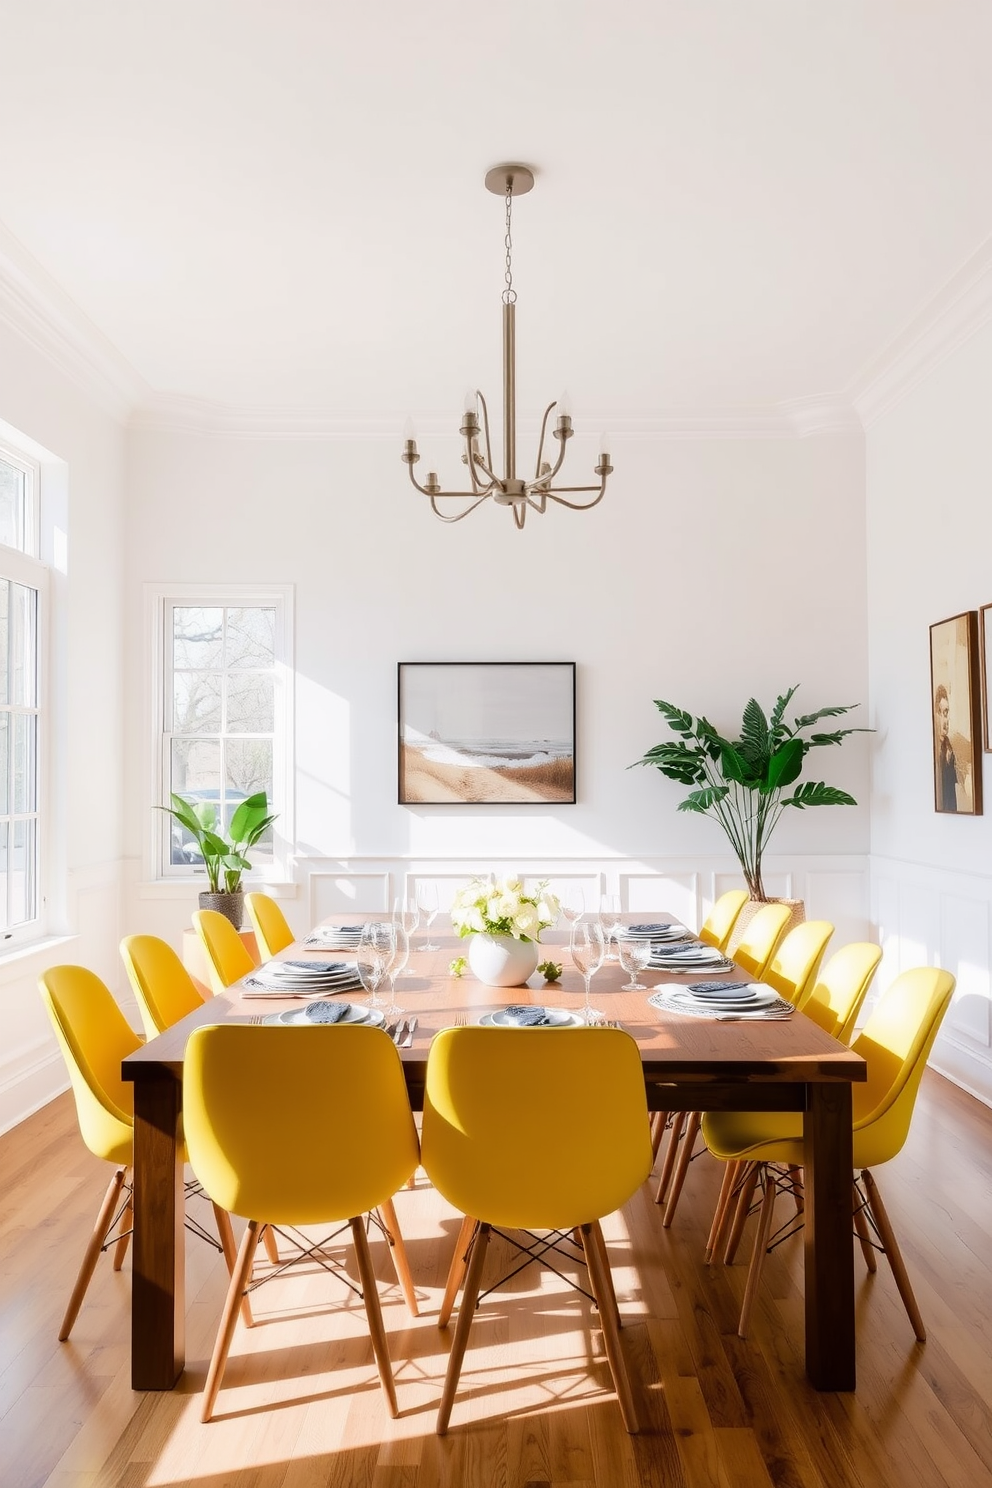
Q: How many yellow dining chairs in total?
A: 11